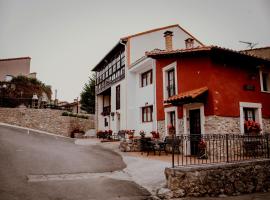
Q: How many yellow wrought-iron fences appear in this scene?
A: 0